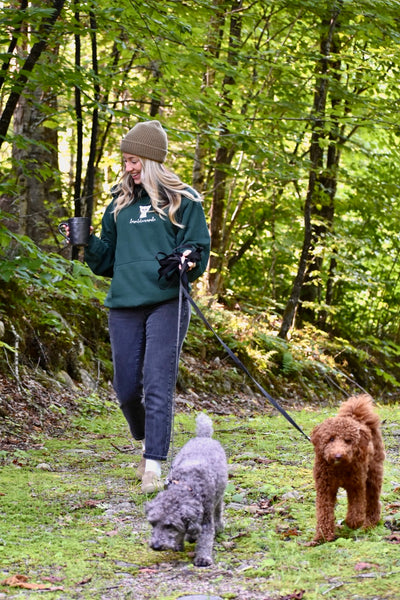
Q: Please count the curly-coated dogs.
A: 2